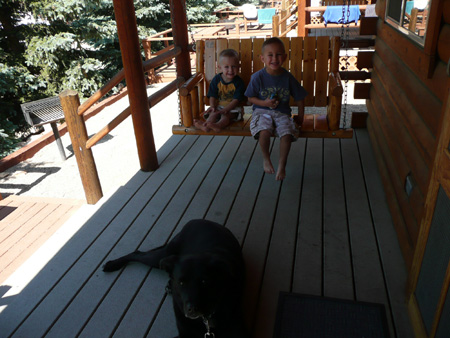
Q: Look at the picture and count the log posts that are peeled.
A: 1